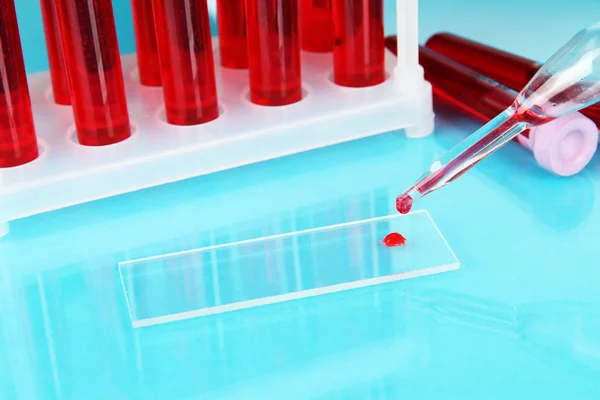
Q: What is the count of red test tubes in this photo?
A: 11